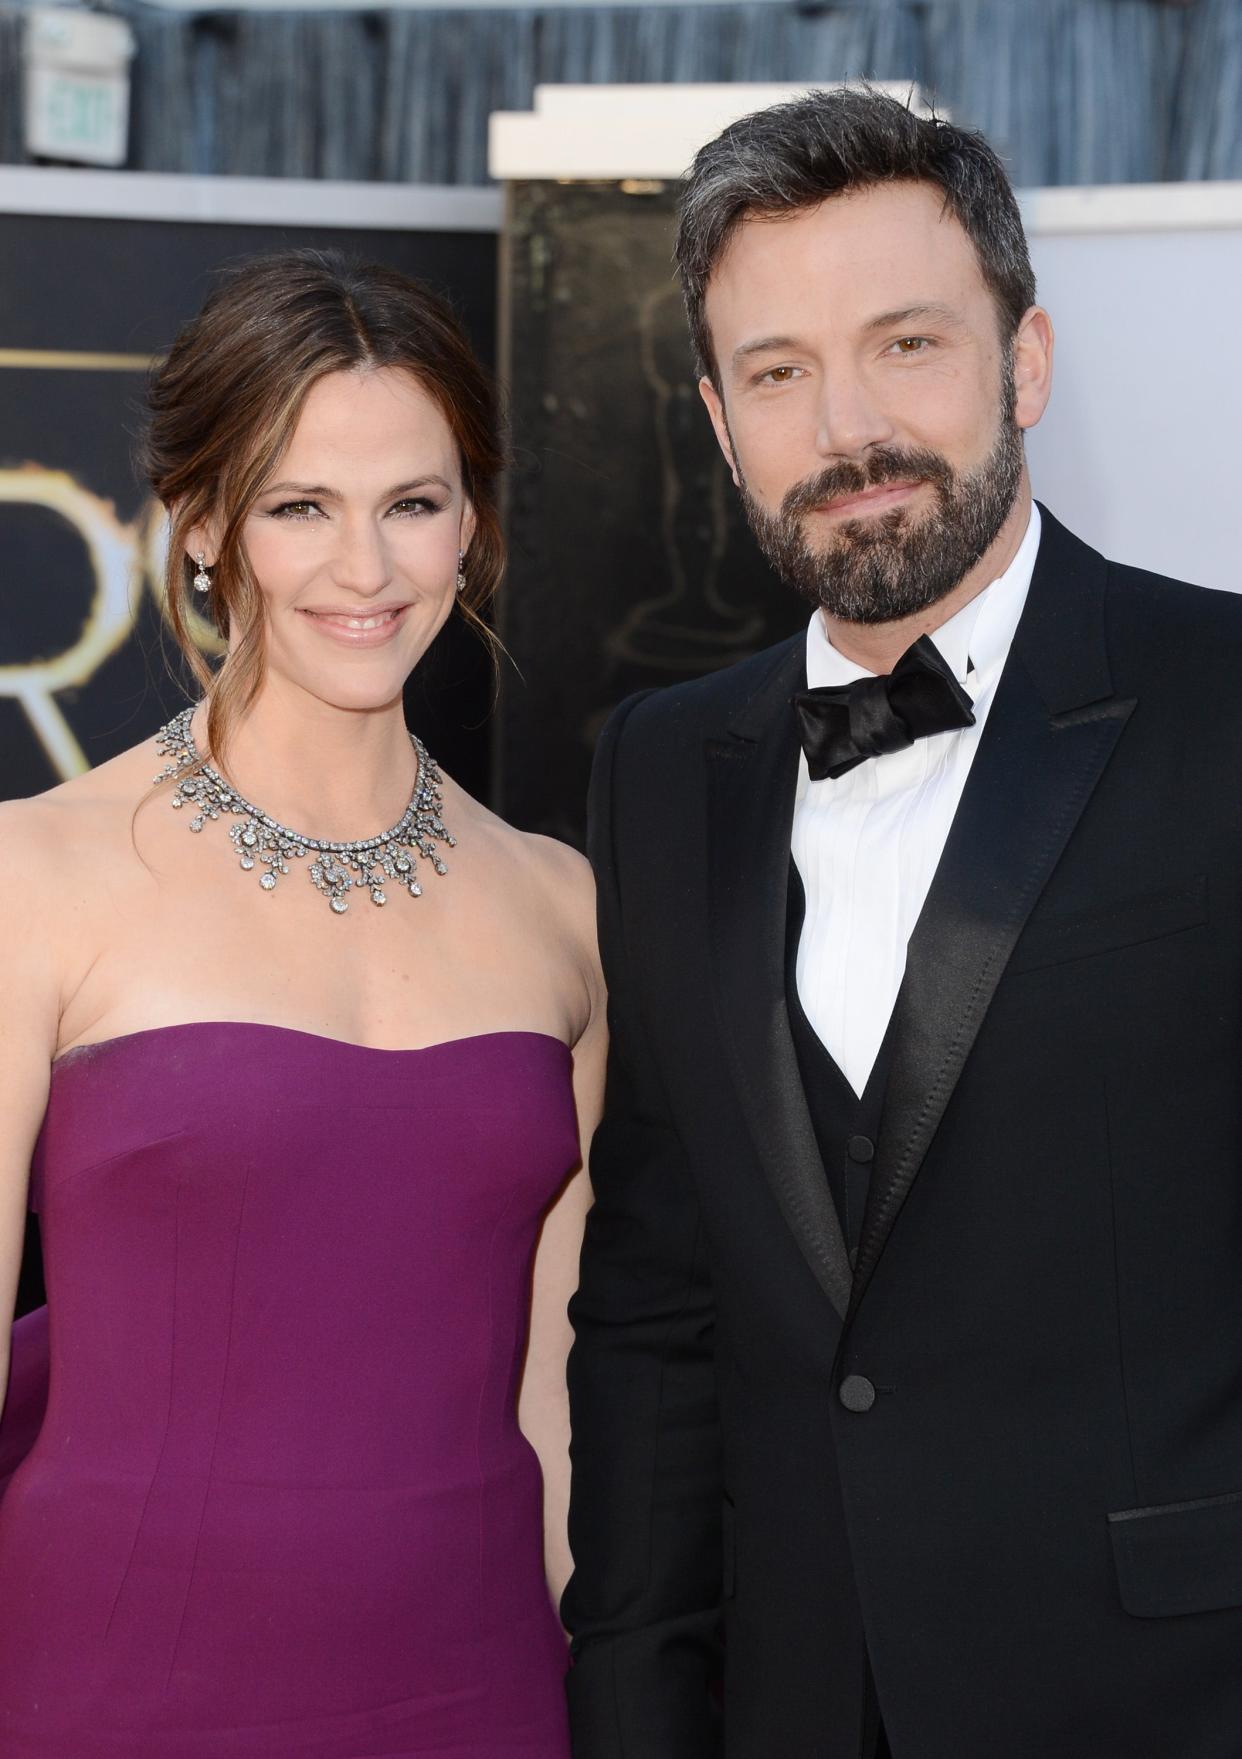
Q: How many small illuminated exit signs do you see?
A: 1